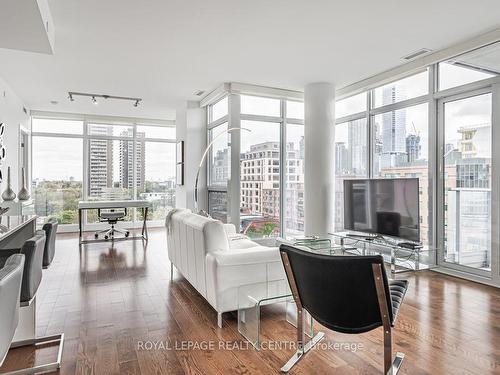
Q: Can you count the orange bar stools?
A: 0